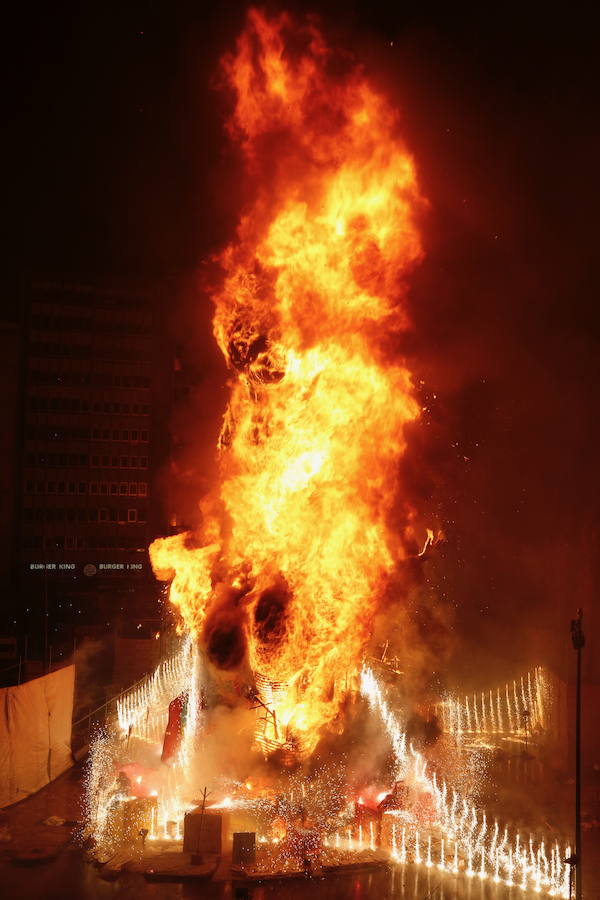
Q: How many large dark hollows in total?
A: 2